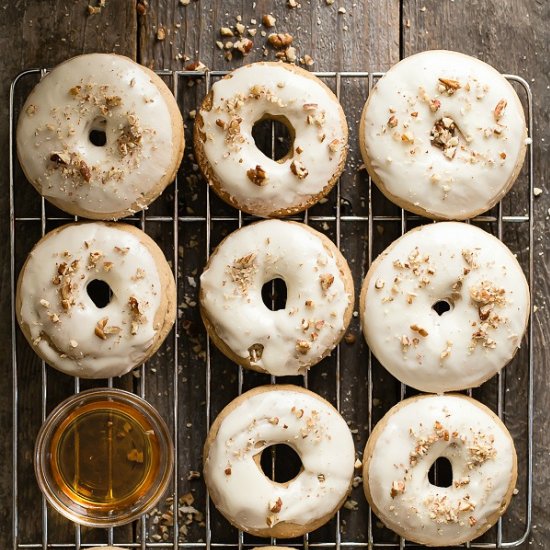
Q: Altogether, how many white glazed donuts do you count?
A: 8